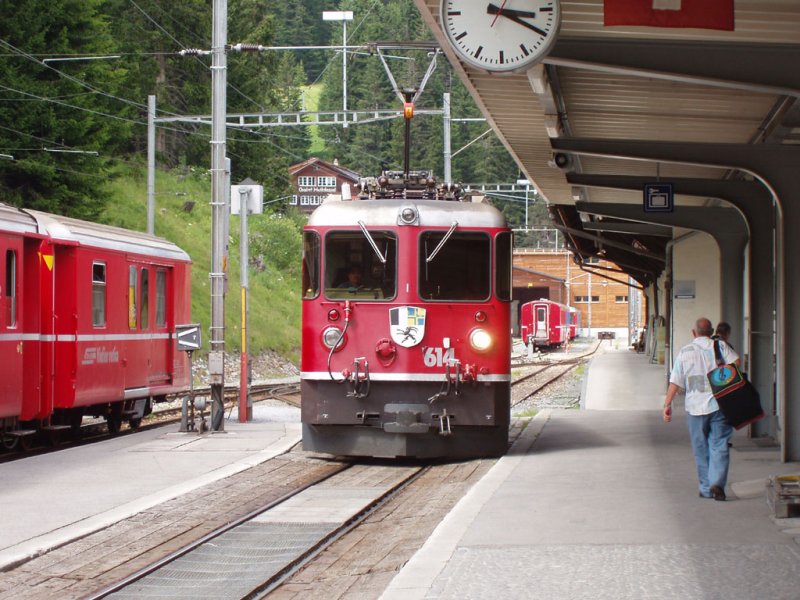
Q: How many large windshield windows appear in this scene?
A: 2